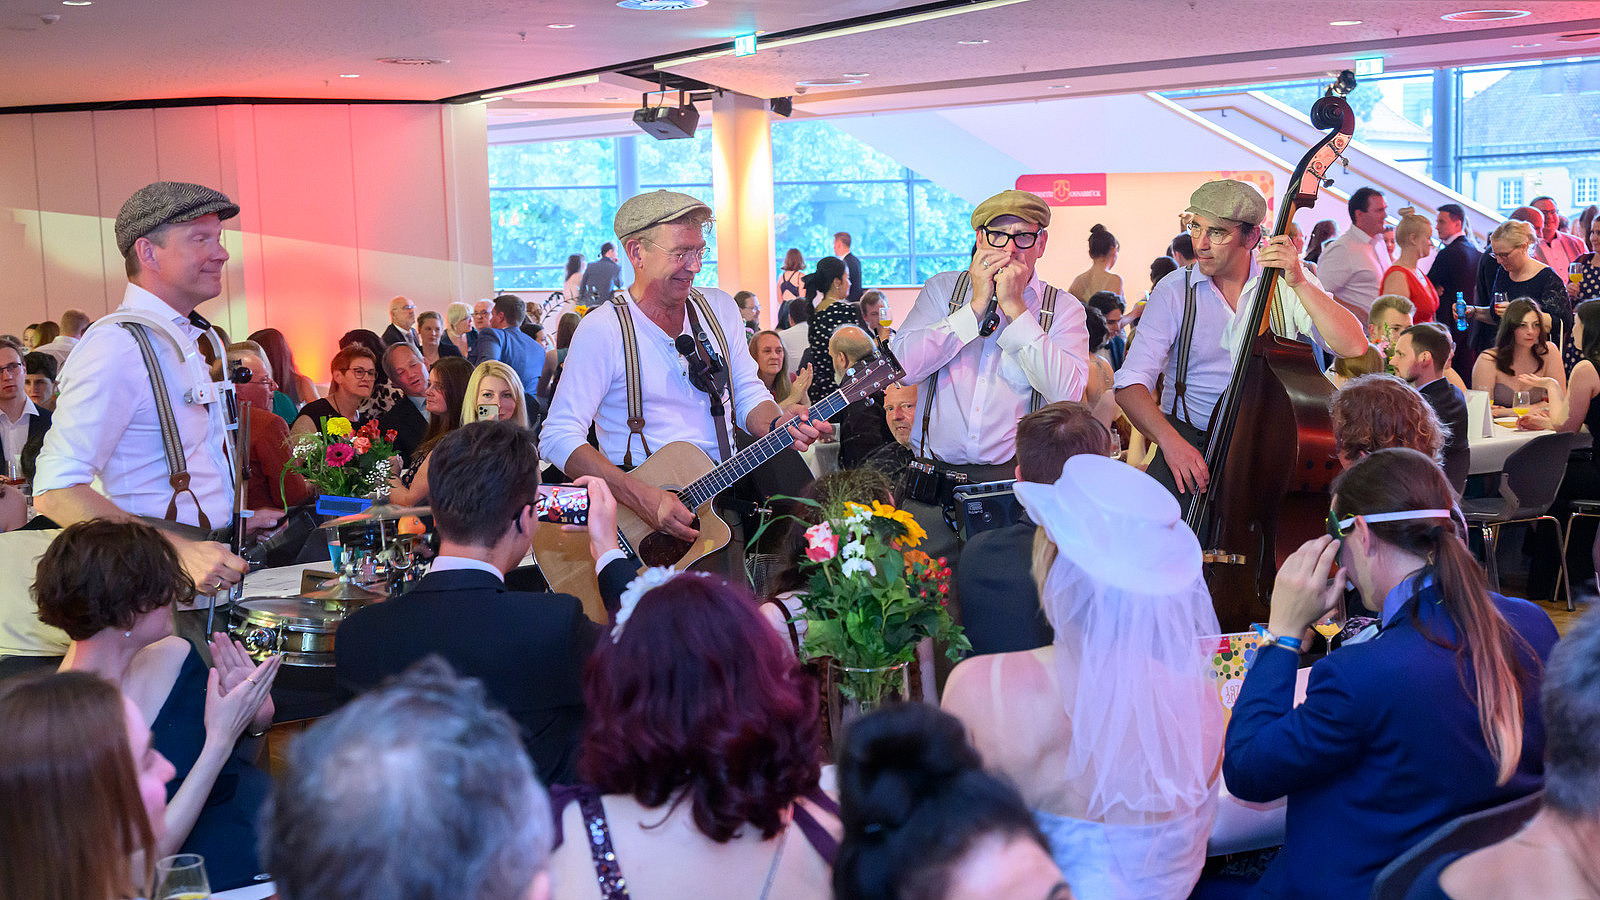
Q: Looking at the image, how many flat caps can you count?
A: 4